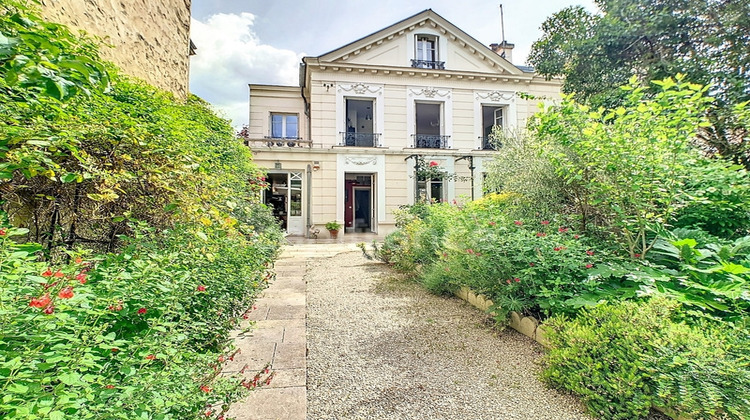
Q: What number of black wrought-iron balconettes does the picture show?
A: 4